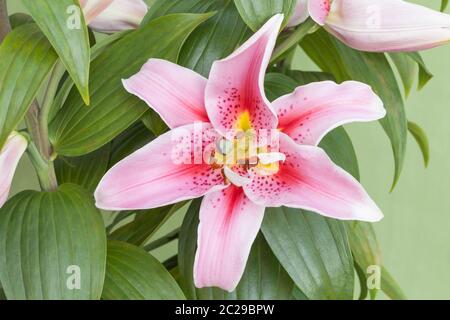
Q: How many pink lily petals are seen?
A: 6